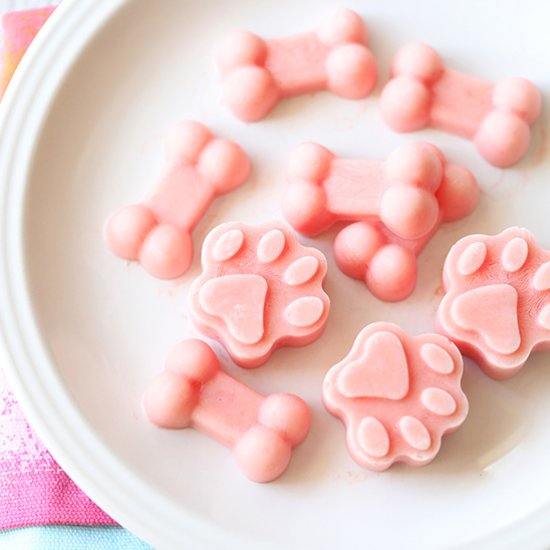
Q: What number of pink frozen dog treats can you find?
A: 9